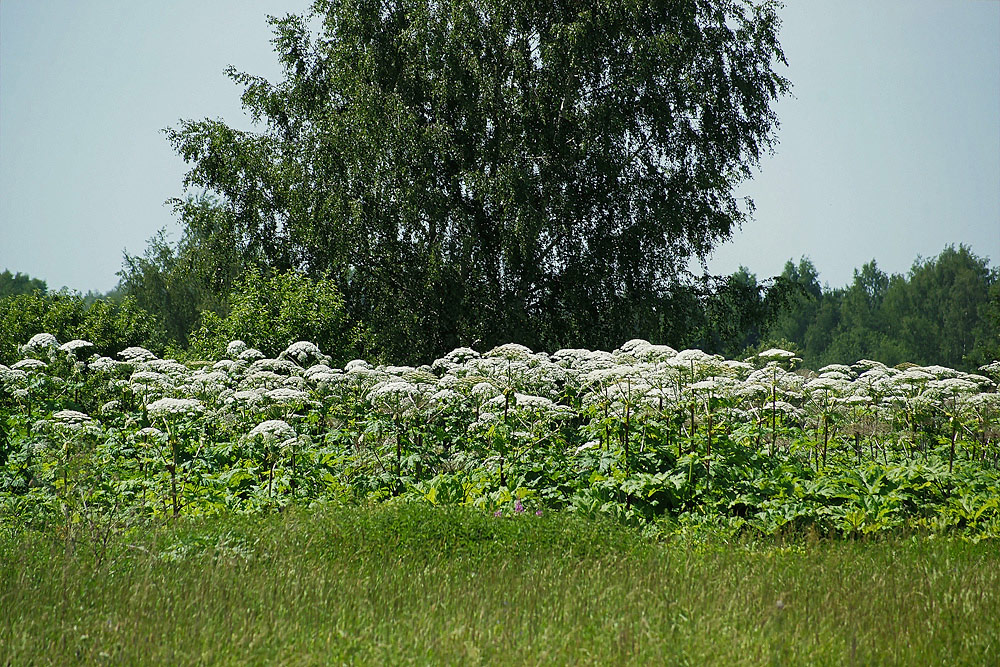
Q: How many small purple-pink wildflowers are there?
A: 3